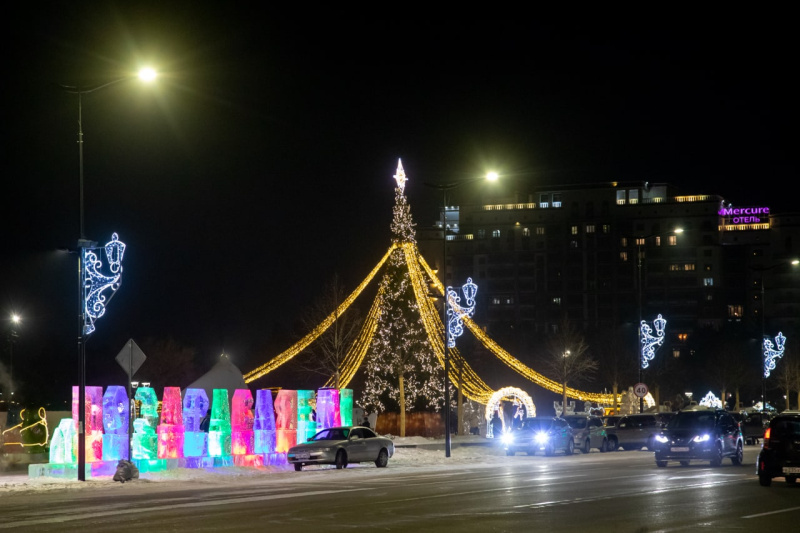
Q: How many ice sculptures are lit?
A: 13